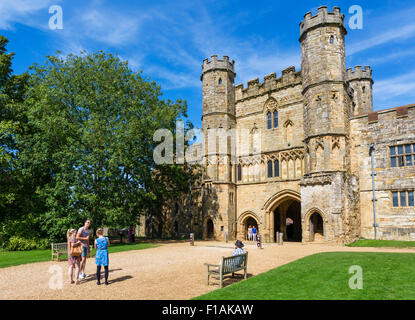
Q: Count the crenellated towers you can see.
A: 3